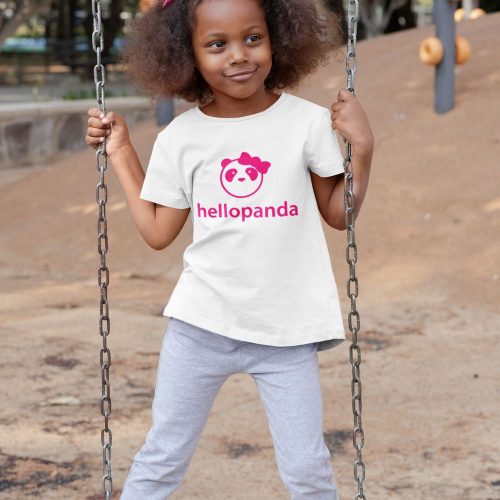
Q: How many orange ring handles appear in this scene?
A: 2